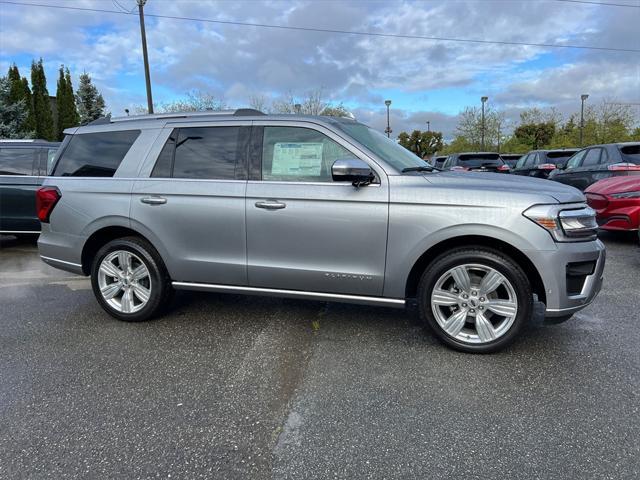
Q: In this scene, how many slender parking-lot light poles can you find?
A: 4